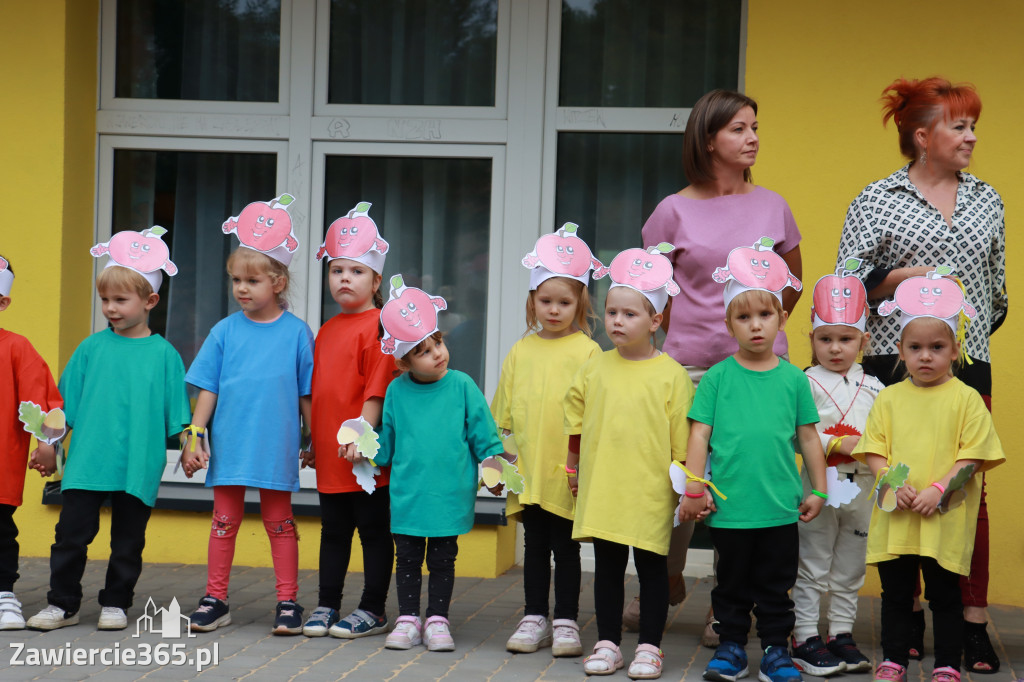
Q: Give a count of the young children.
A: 10